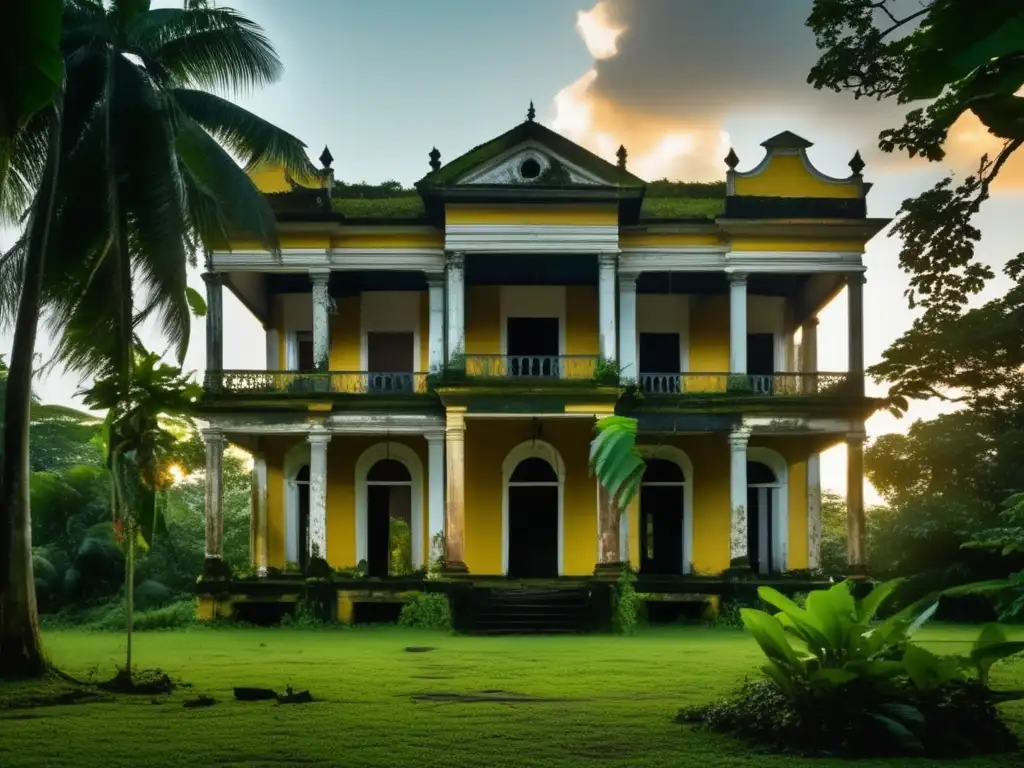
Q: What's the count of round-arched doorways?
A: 5